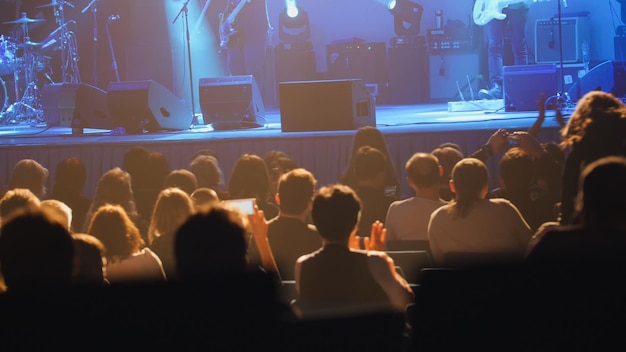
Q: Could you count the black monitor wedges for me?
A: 6